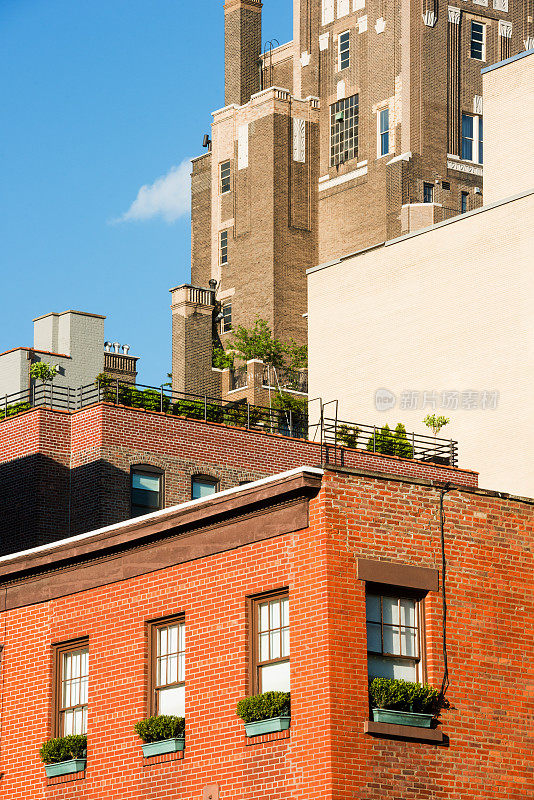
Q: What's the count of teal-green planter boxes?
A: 4